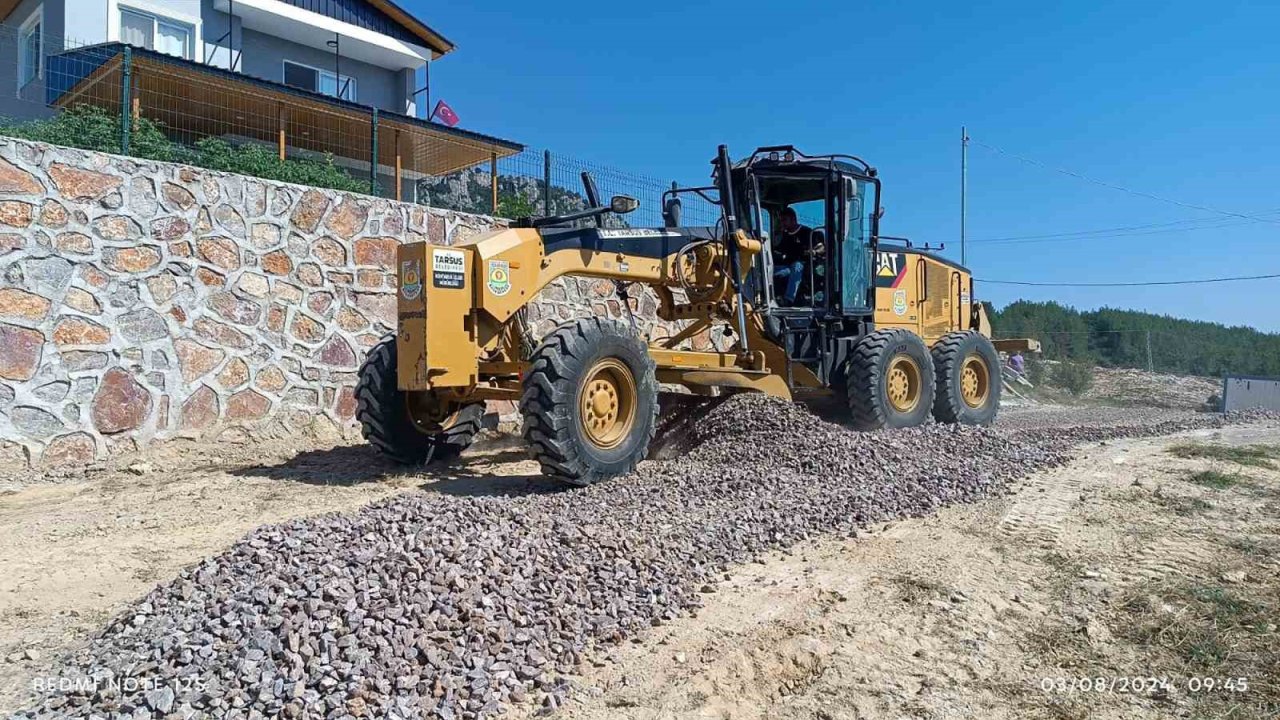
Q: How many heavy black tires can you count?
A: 4